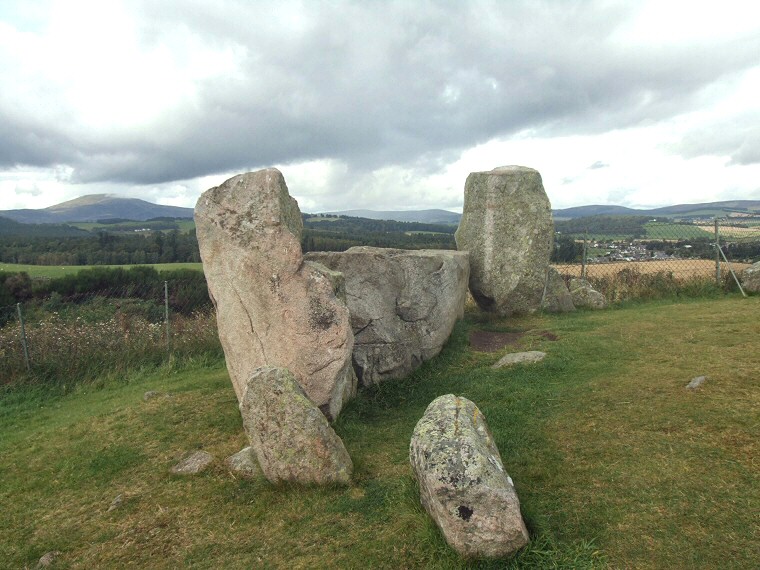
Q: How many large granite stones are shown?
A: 5